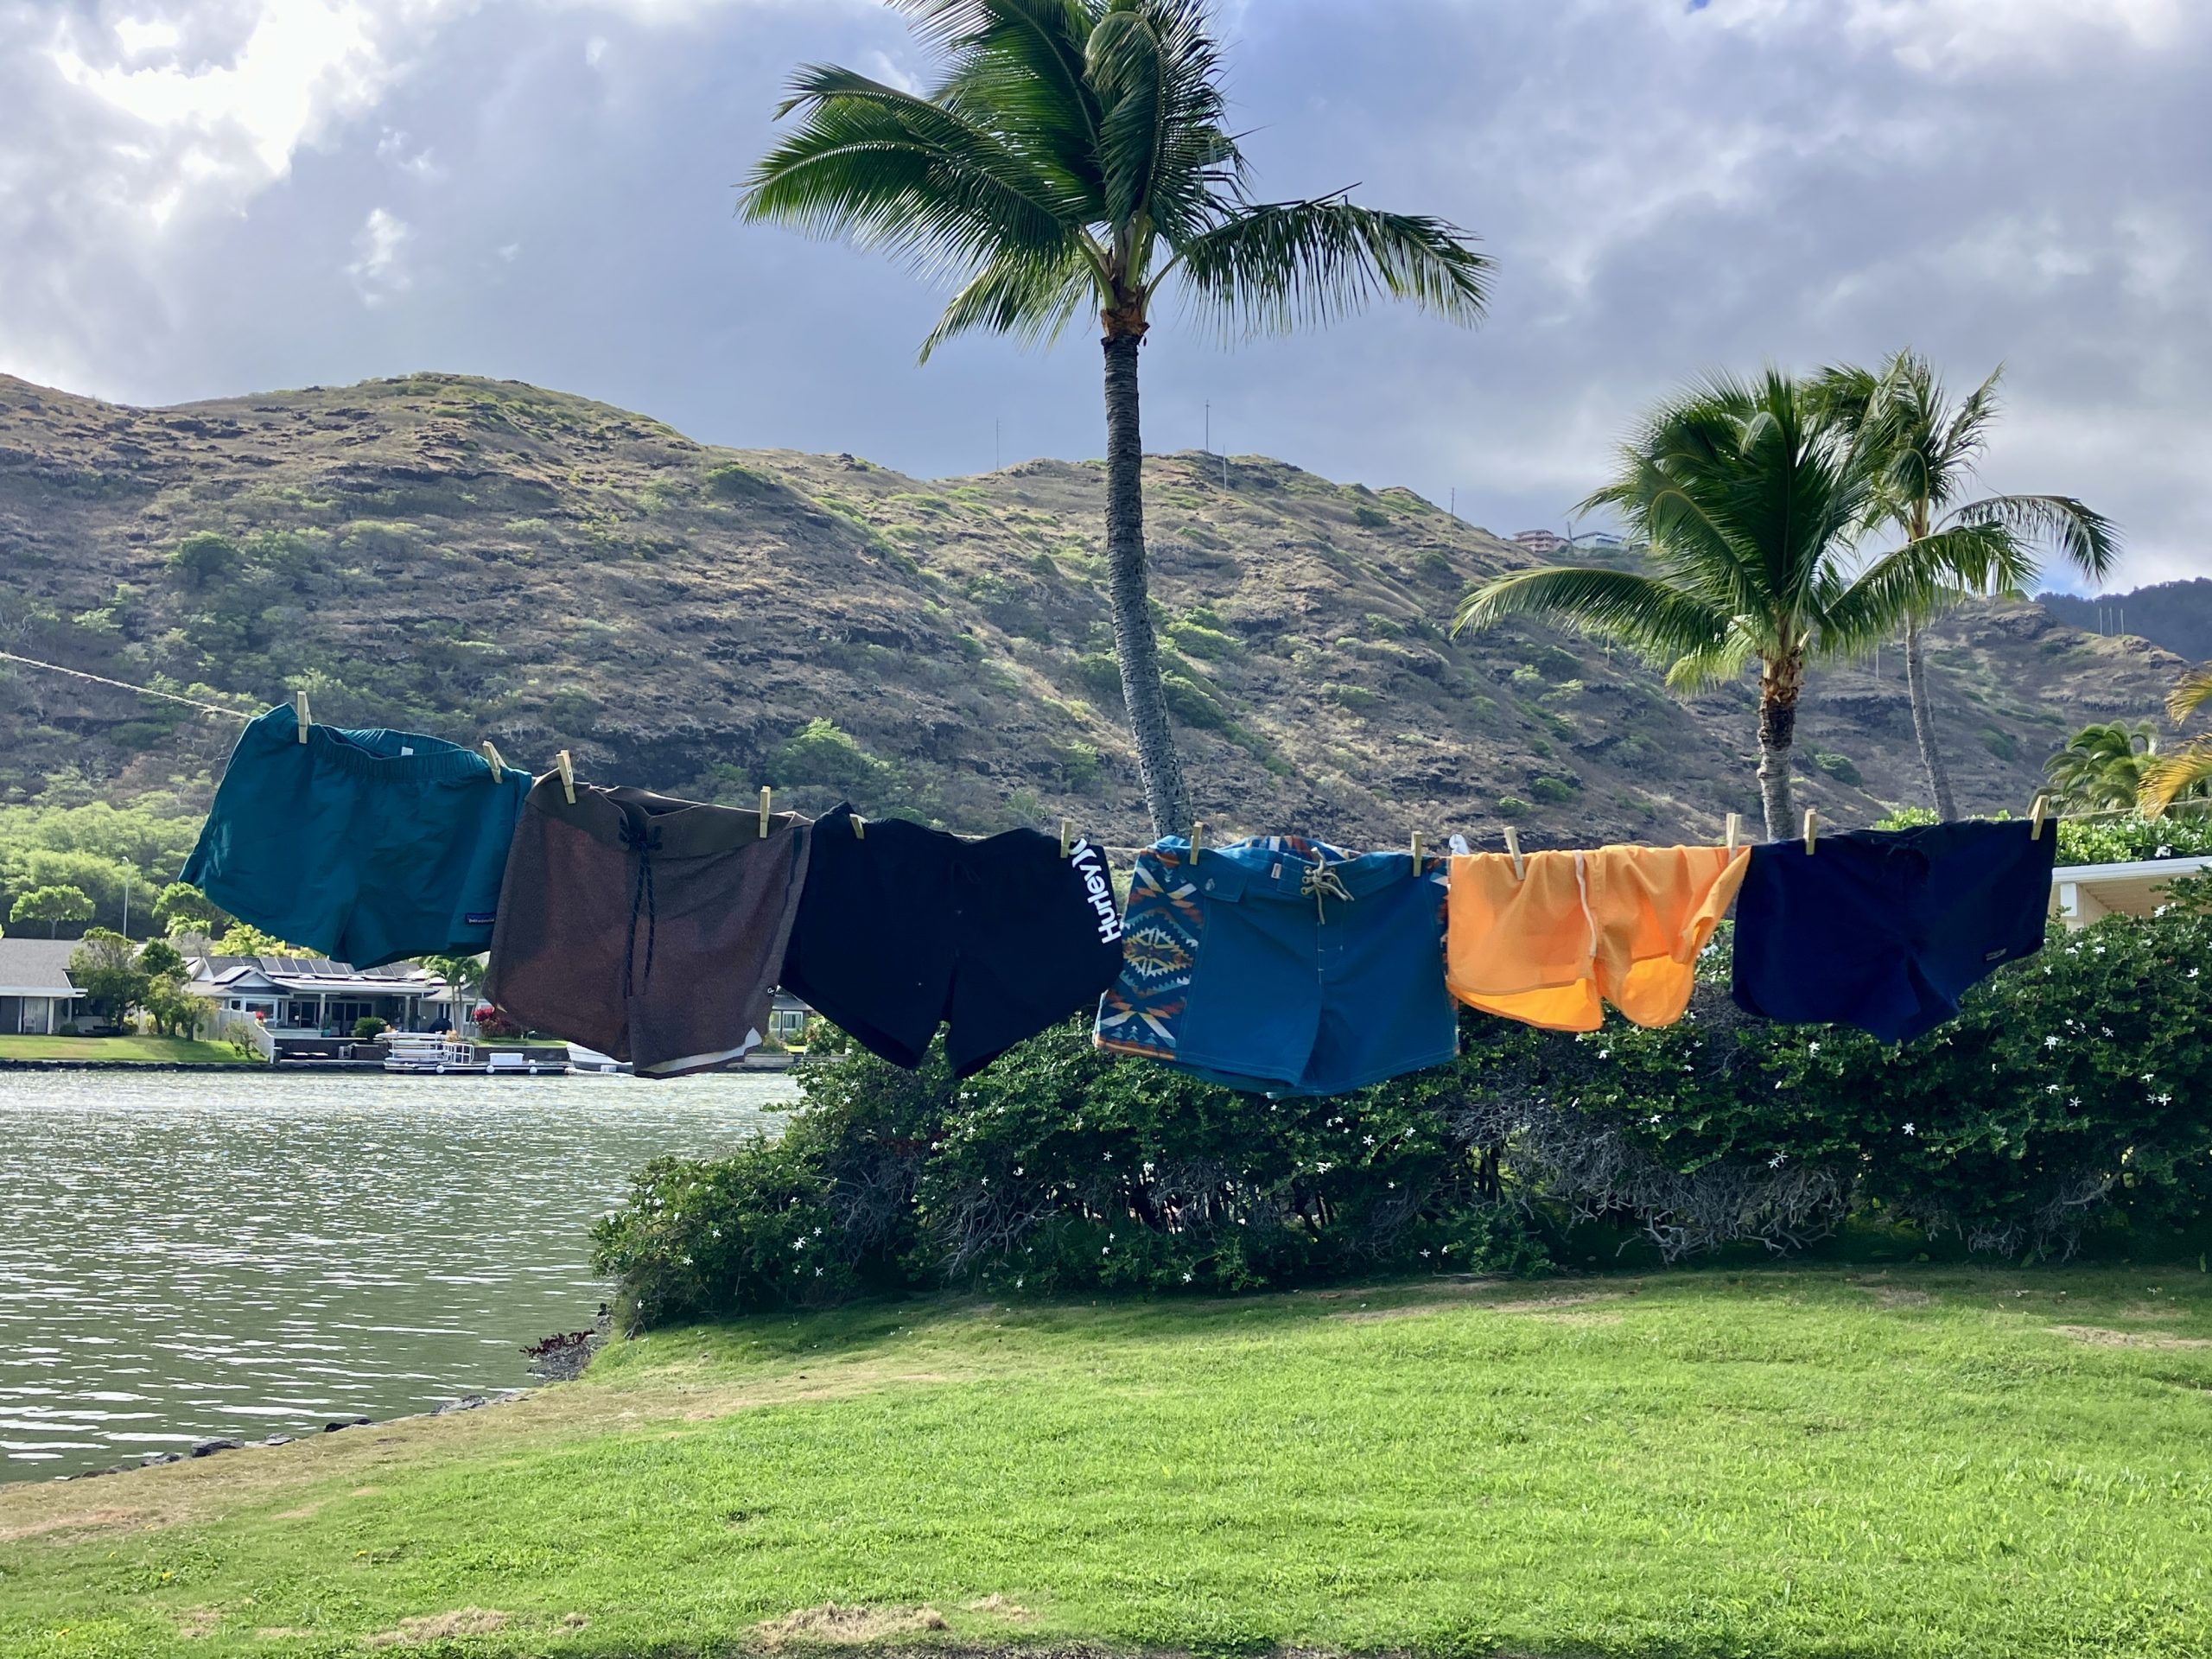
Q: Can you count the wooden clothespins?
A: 12